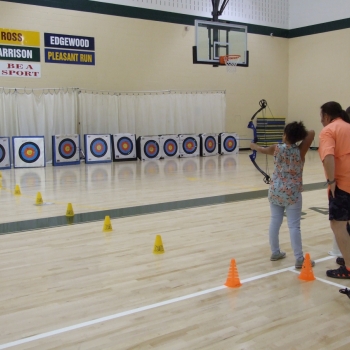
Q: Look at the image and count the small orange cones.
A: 2